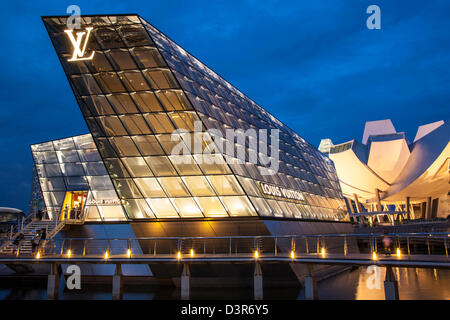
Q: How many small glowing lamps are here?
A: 11